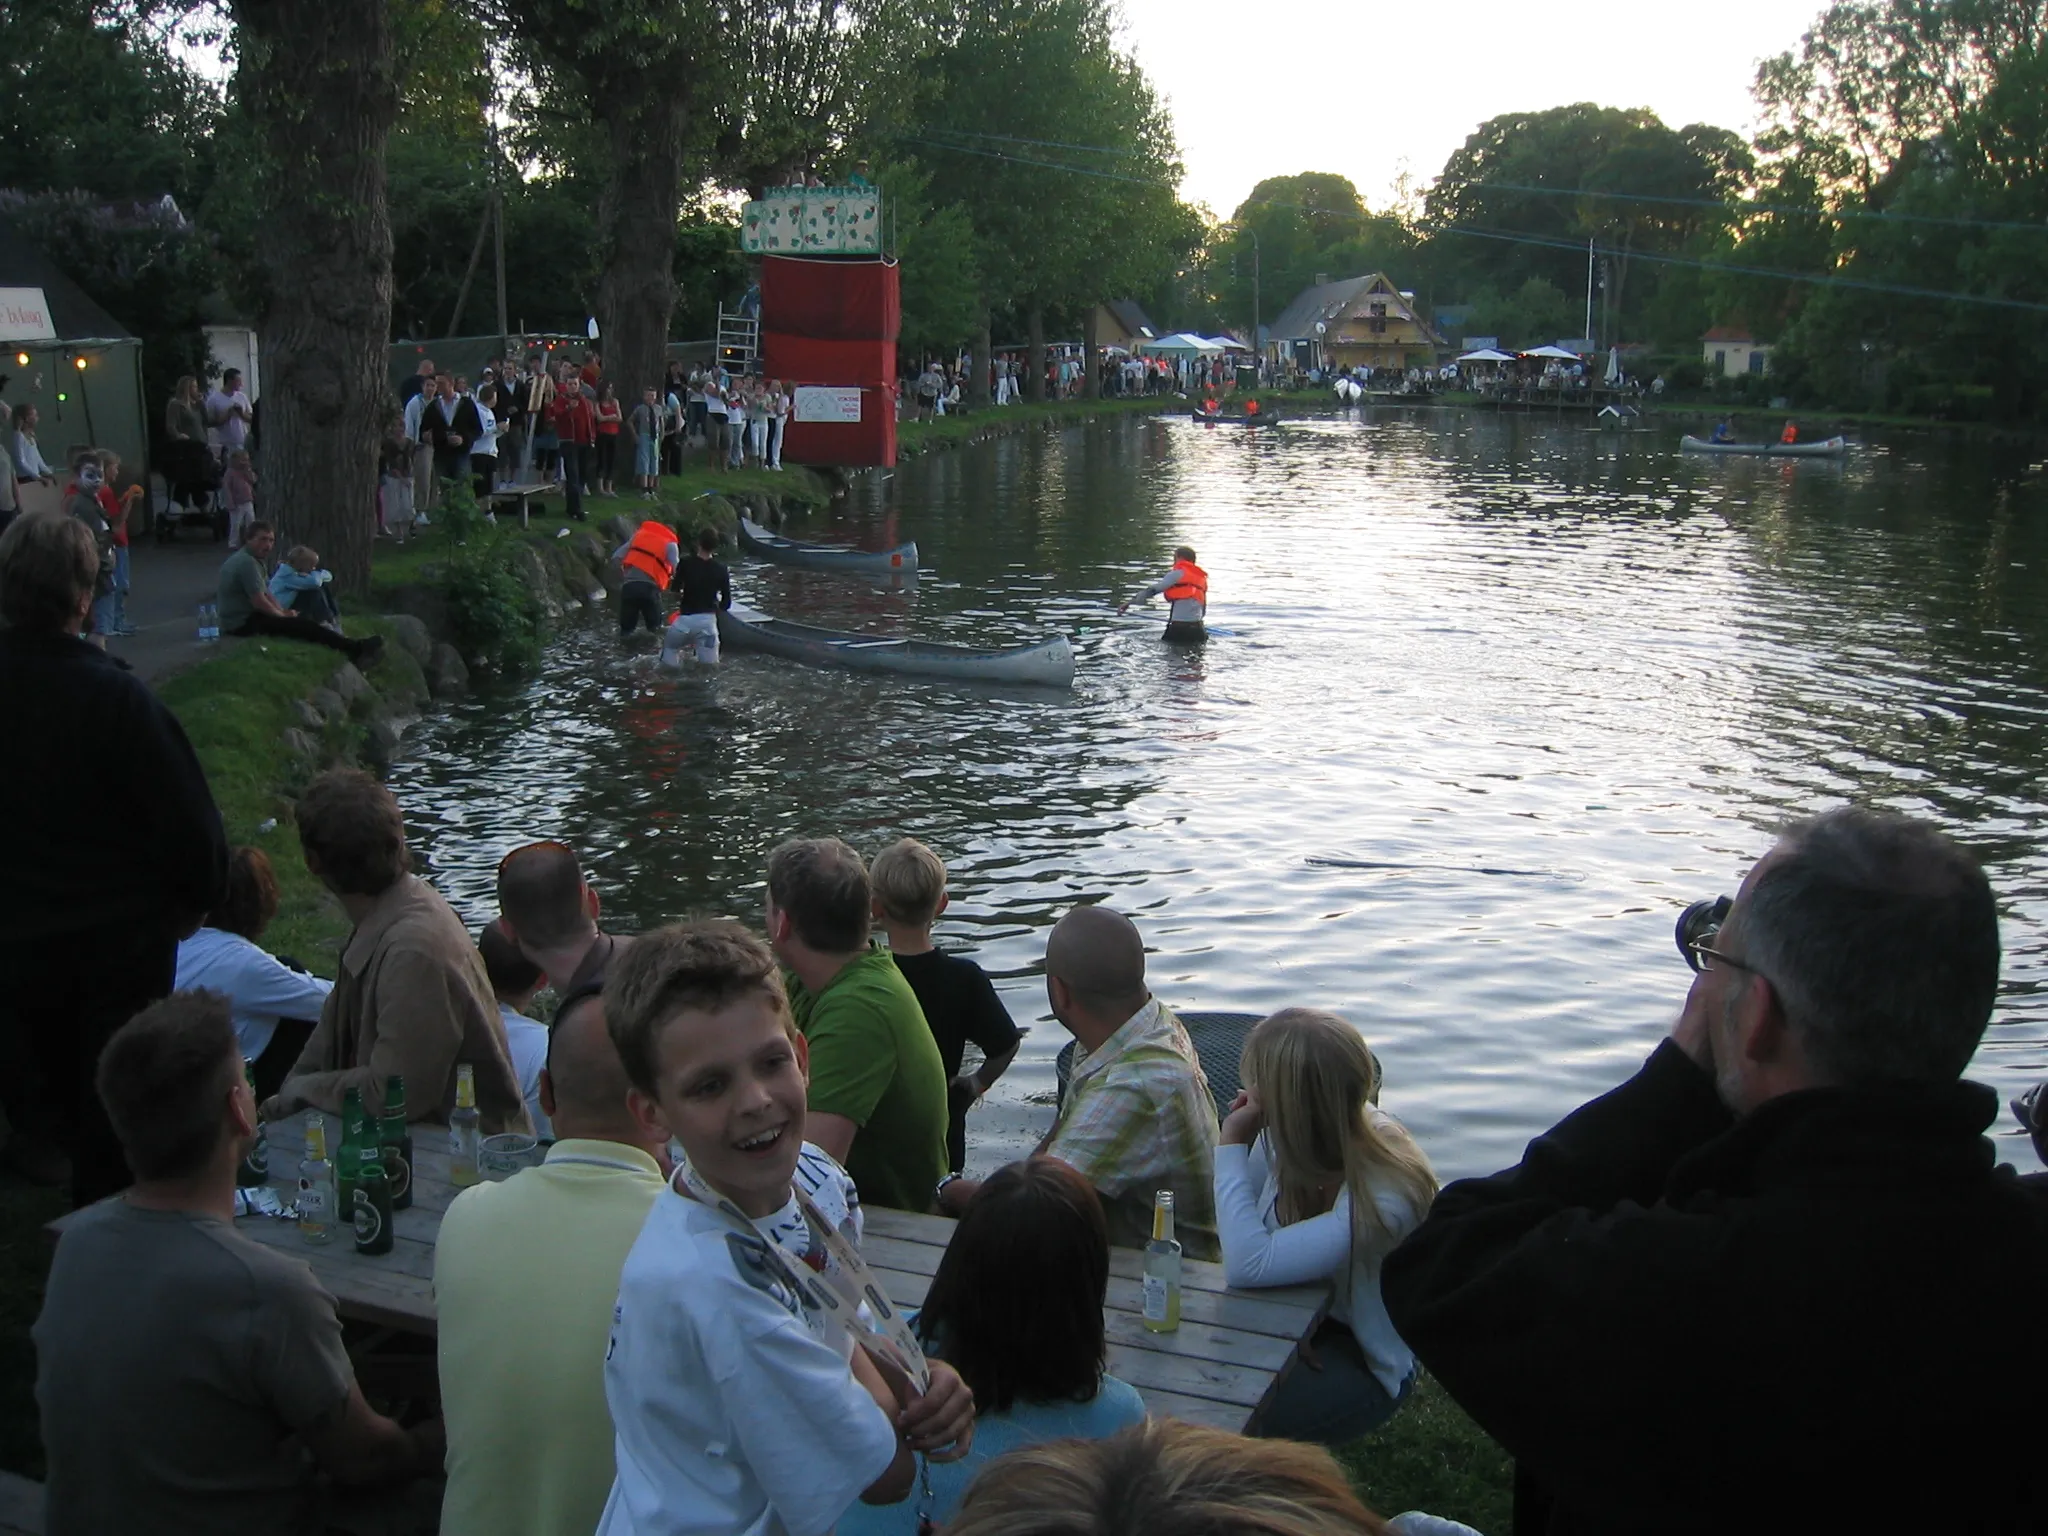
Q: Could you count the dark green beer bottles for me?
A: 4